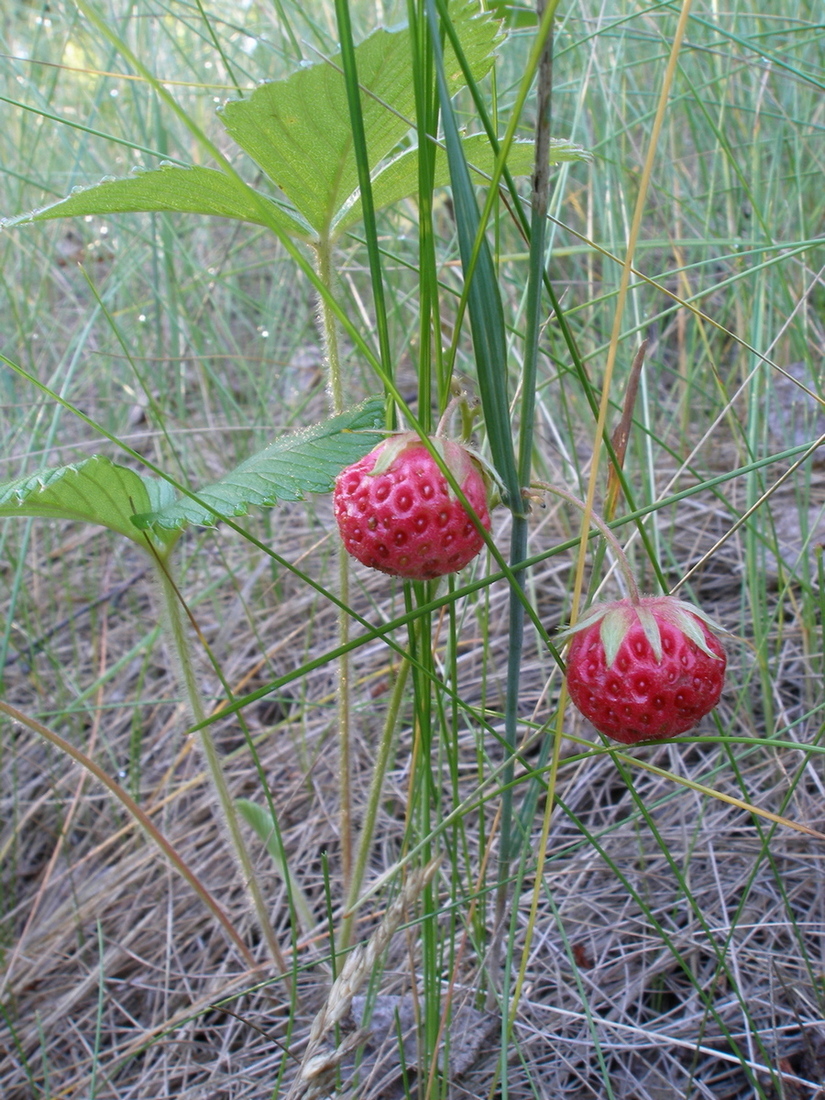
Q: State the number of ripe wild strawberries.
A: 2